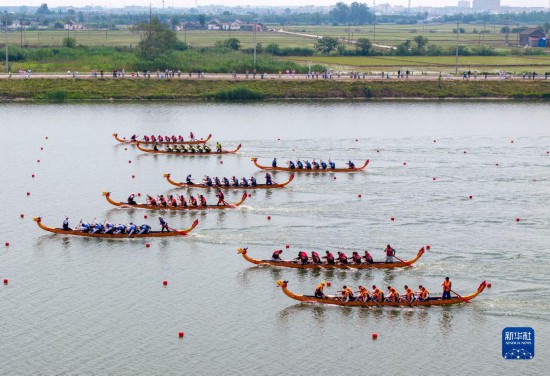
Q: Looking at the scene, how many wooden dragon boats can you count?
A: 8